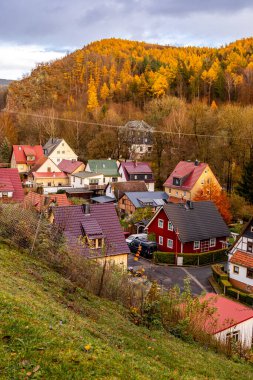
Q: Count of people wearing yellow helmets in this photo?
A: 0